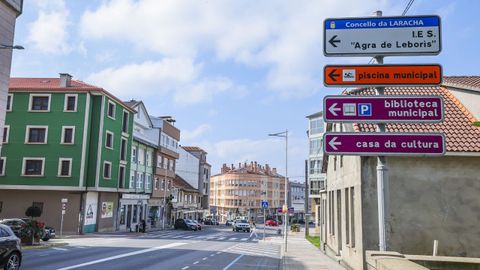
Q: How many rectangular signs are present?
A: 4